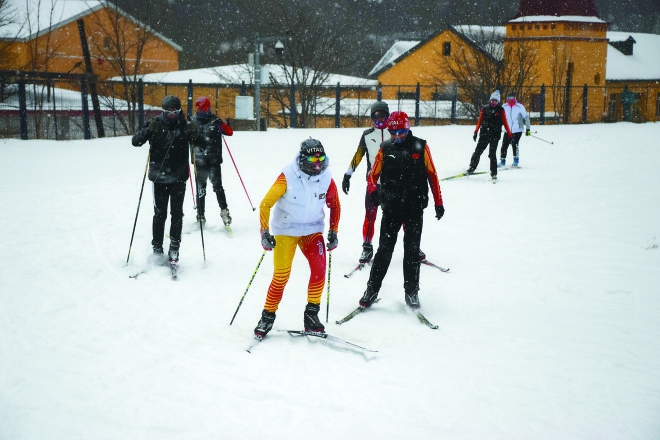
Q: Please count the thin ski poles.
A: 8